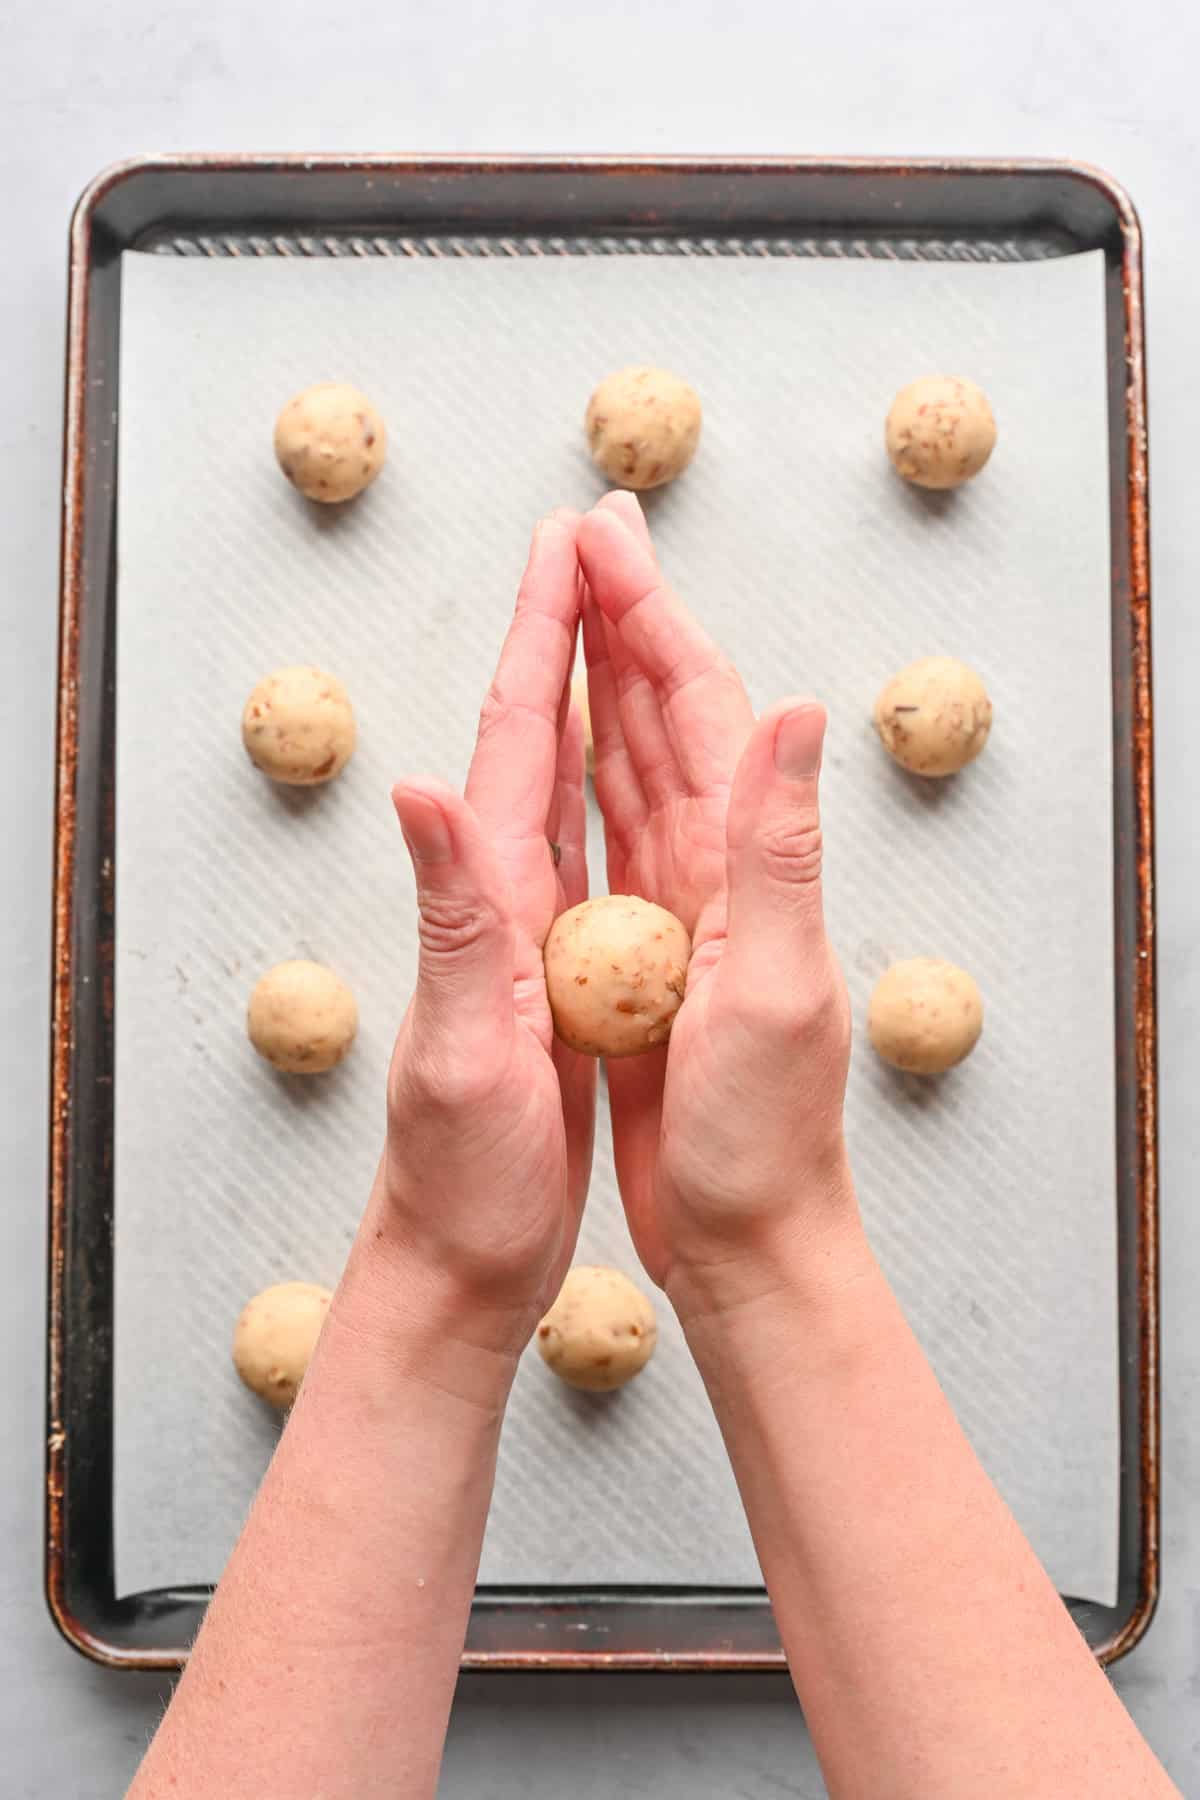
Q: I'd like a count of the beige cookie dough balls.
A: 11